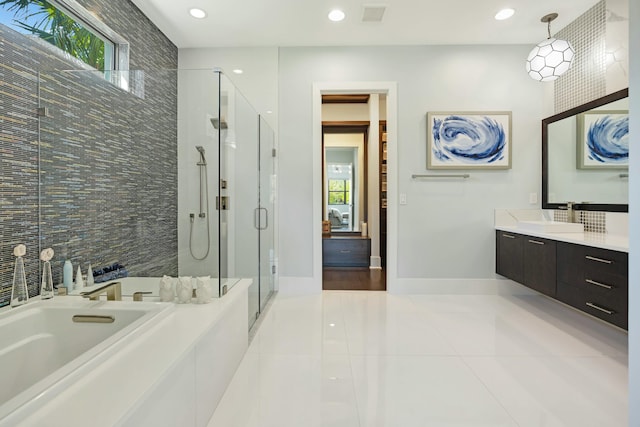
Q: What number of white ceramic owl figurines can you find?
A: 3